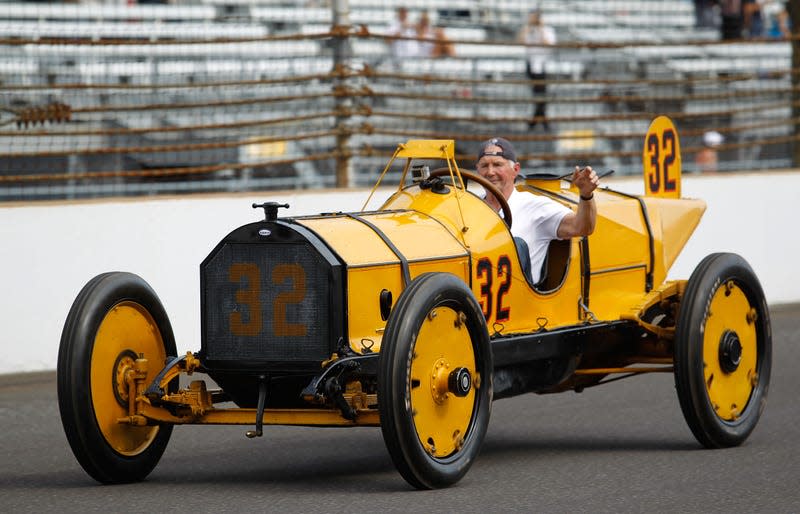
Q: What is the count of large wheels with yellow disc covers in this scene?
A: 3